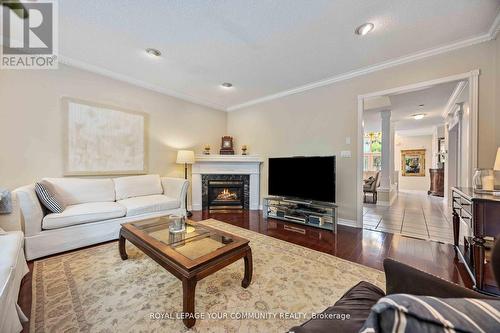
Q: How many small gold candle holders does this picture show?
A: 2